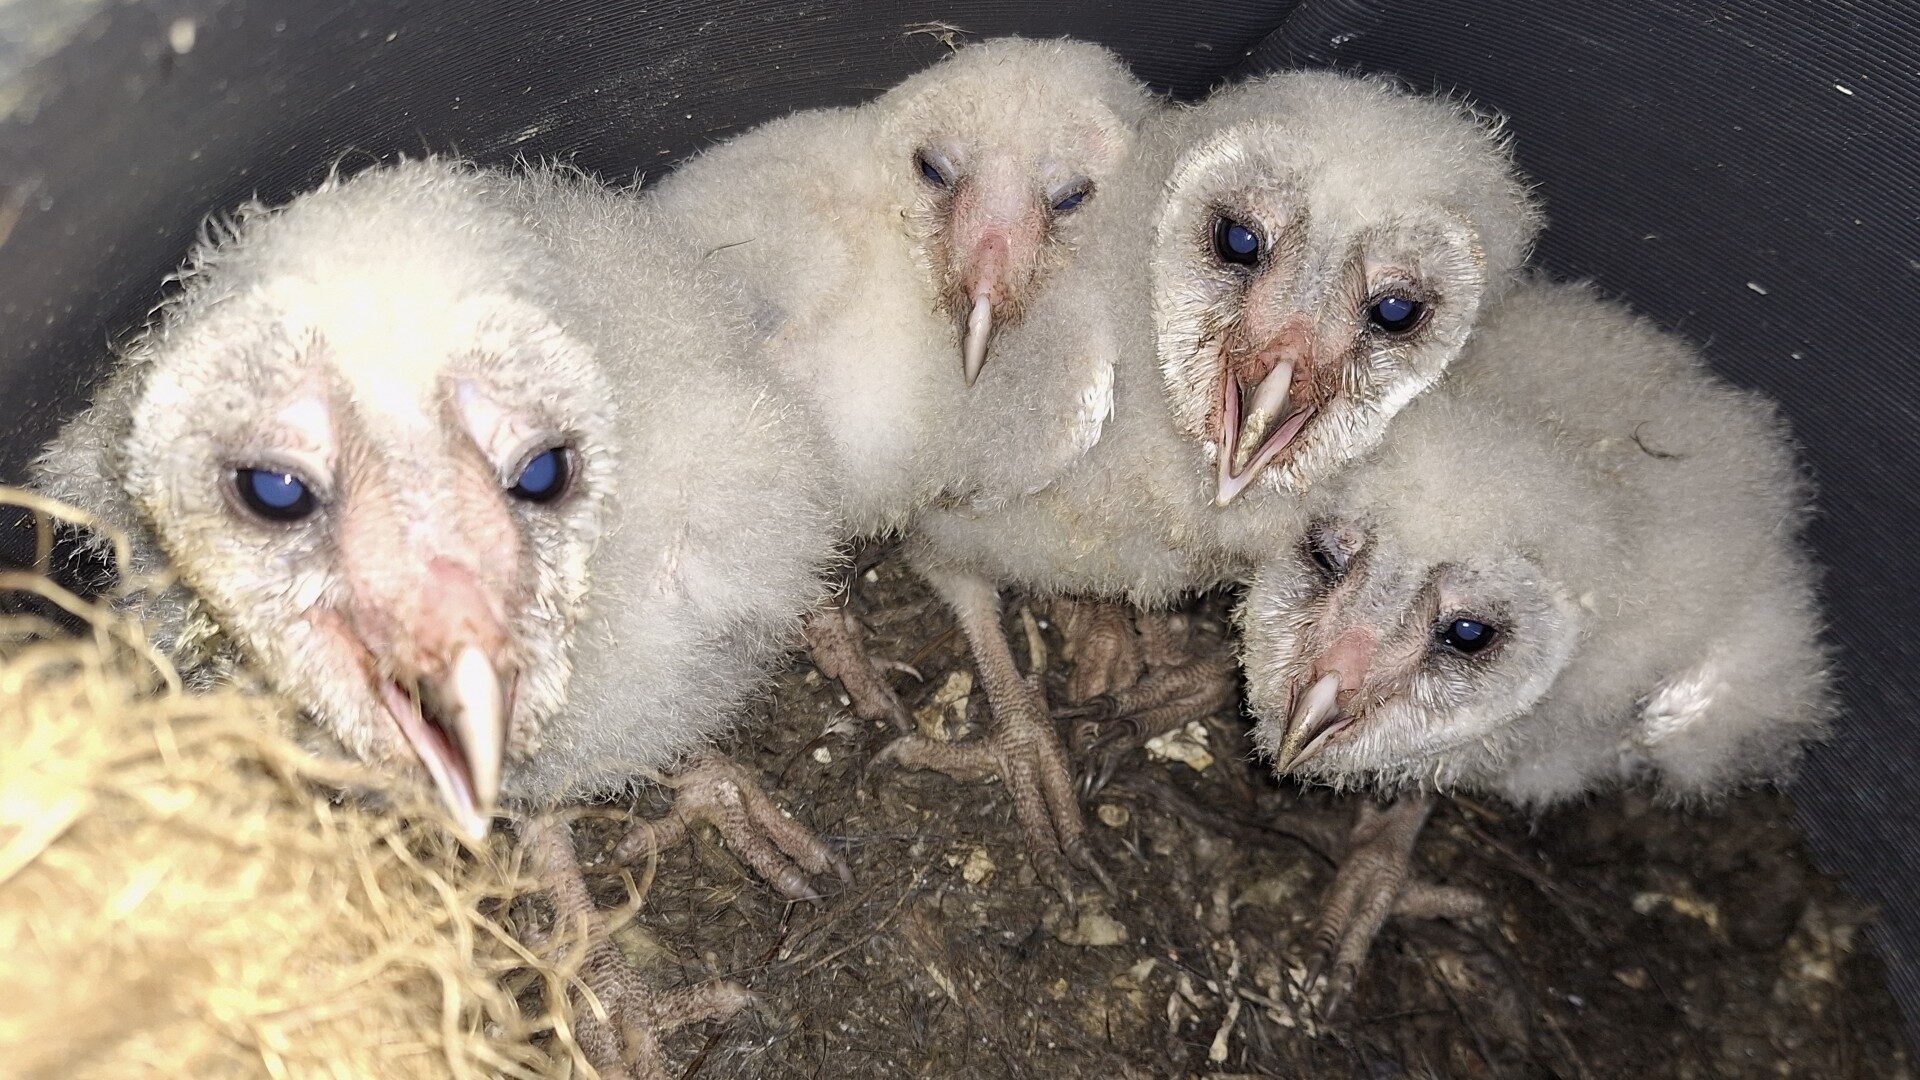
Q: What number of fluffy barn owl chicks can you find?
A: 4